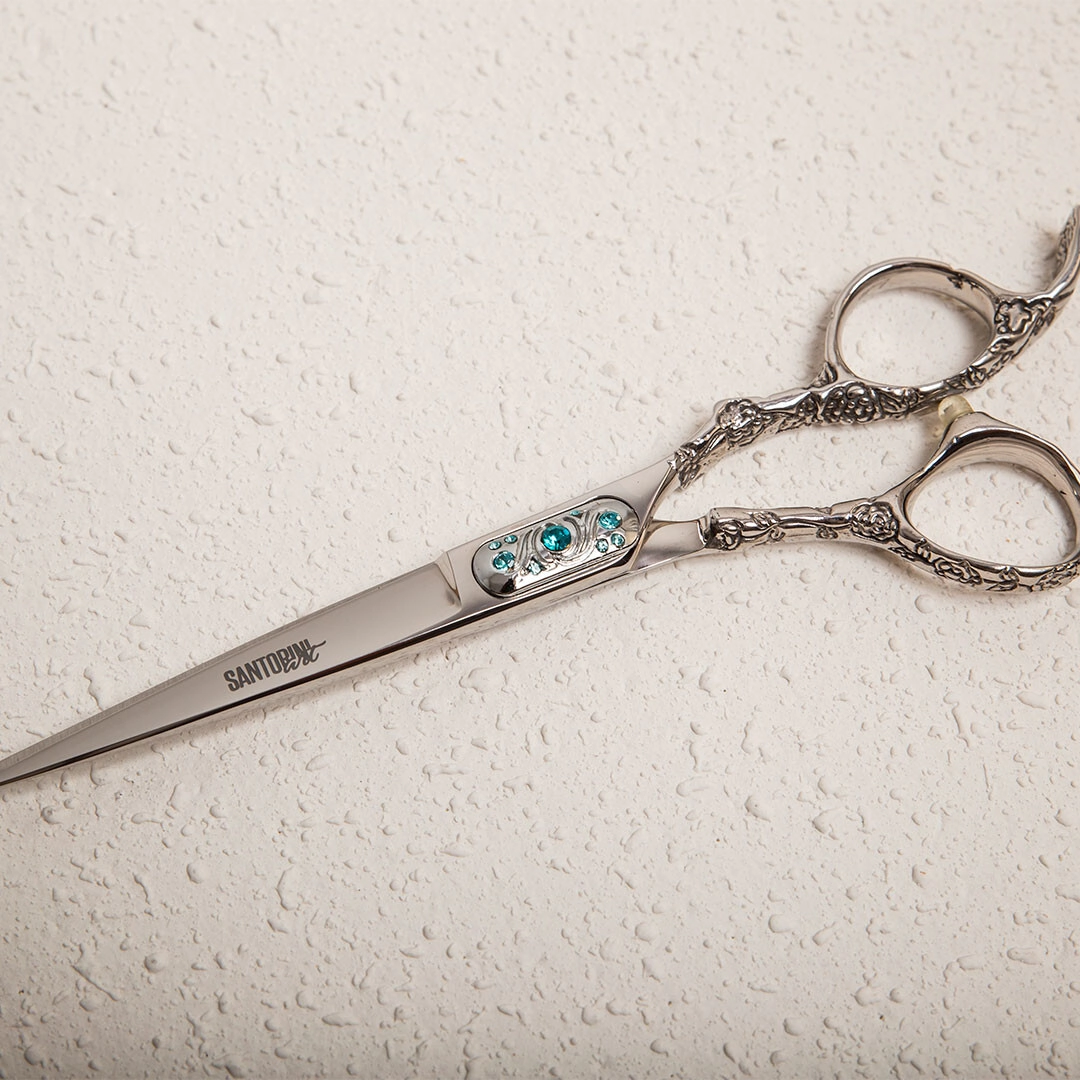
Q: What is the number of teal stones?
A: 9